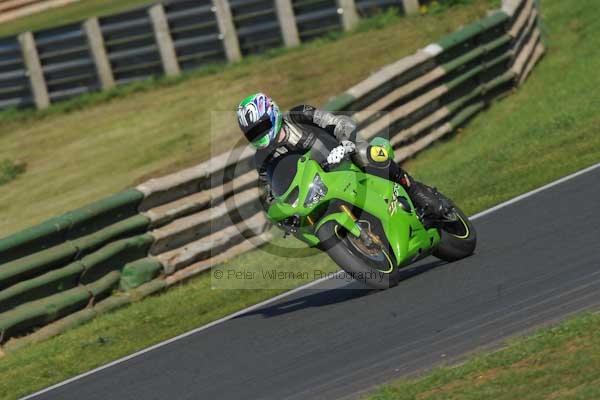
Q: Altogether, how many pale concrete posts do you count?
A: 7